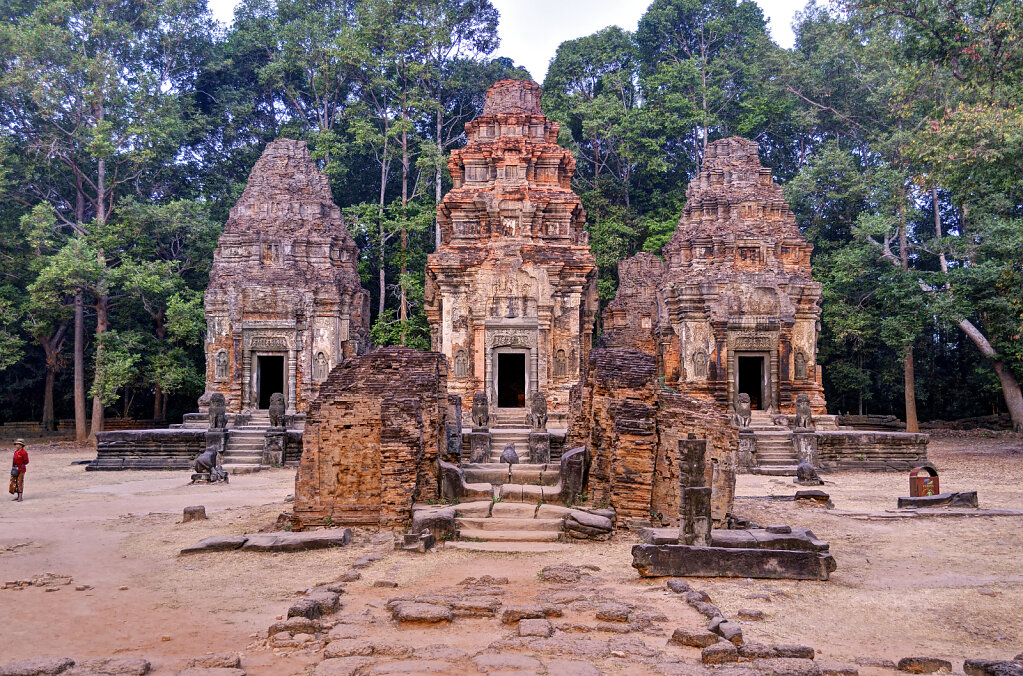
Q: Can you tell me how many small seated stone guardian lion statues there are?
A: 6